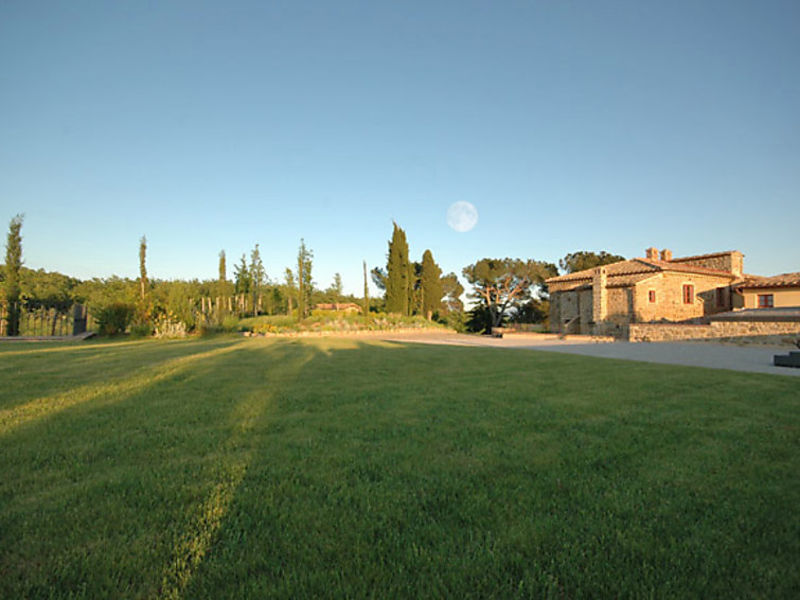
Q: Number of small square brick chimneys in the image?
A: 2